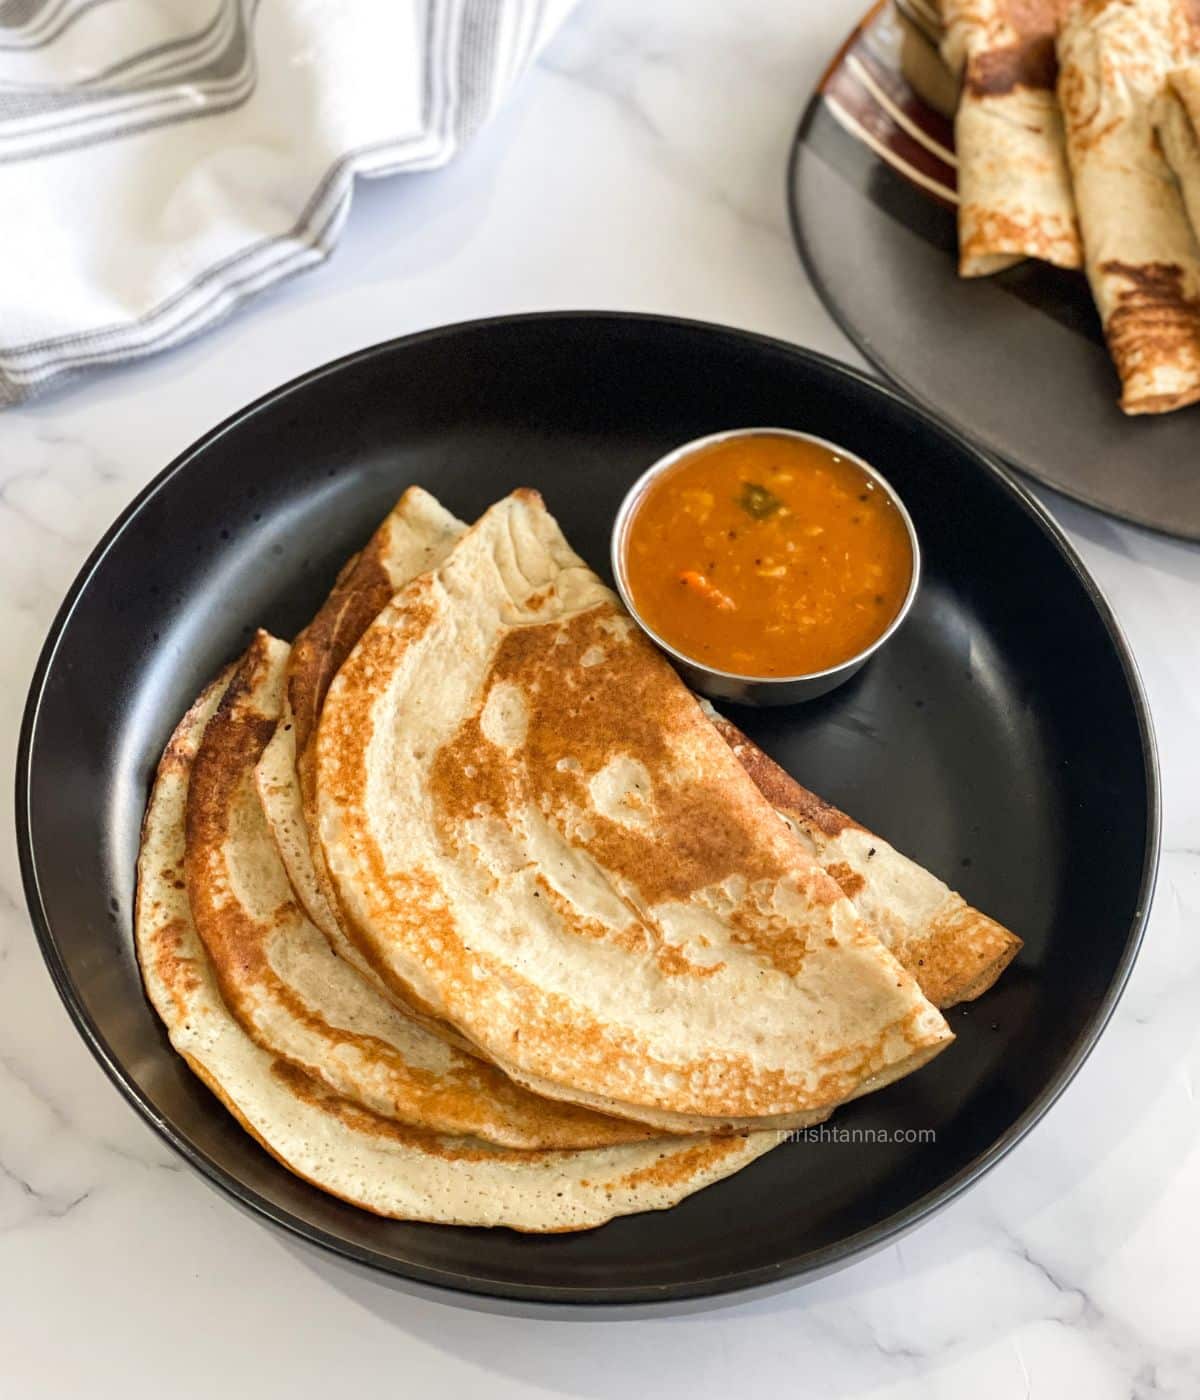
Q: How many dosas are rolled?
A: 3